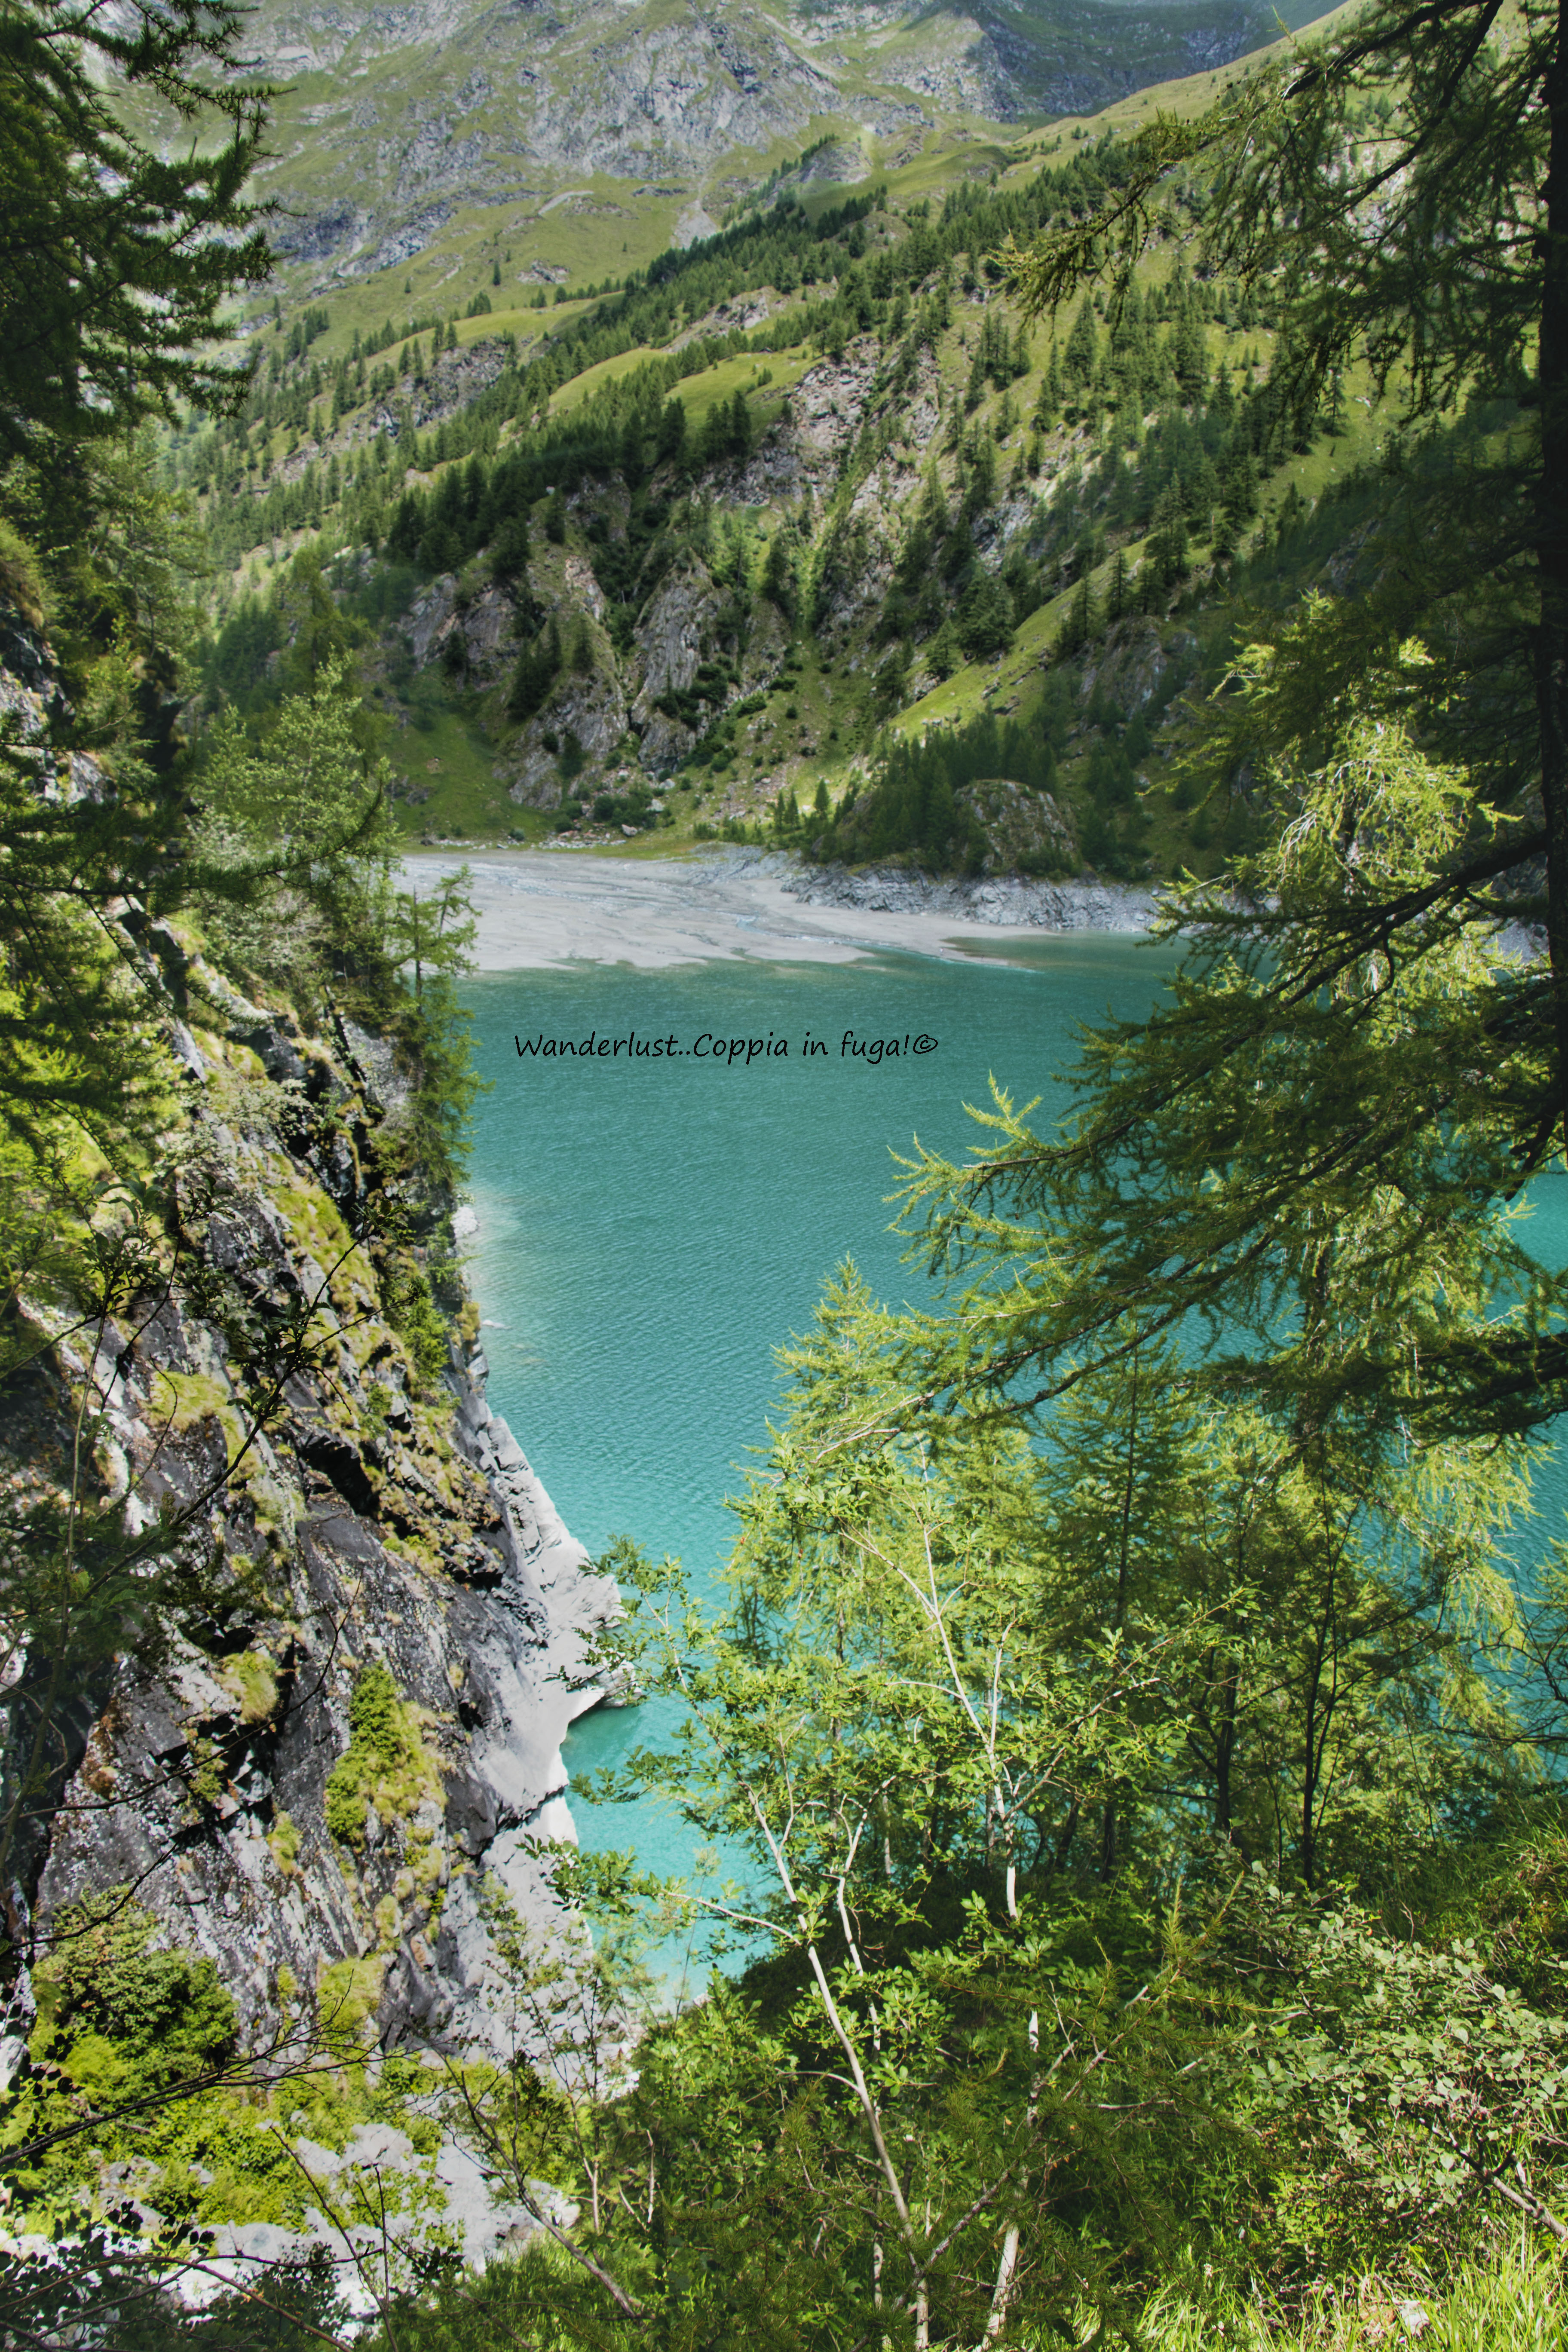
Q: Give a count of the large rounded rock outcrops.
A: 1